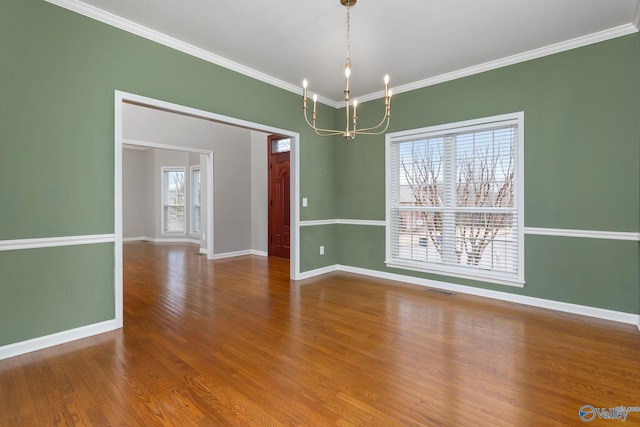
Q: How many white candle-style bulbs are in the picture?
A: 6